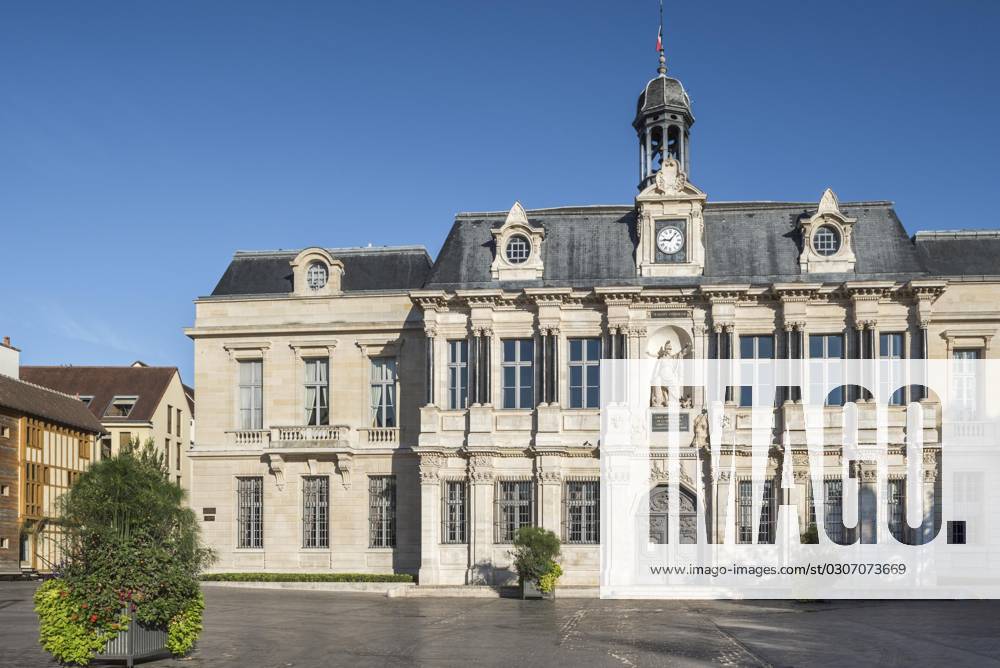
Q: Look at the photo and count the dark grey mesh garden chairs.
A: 0